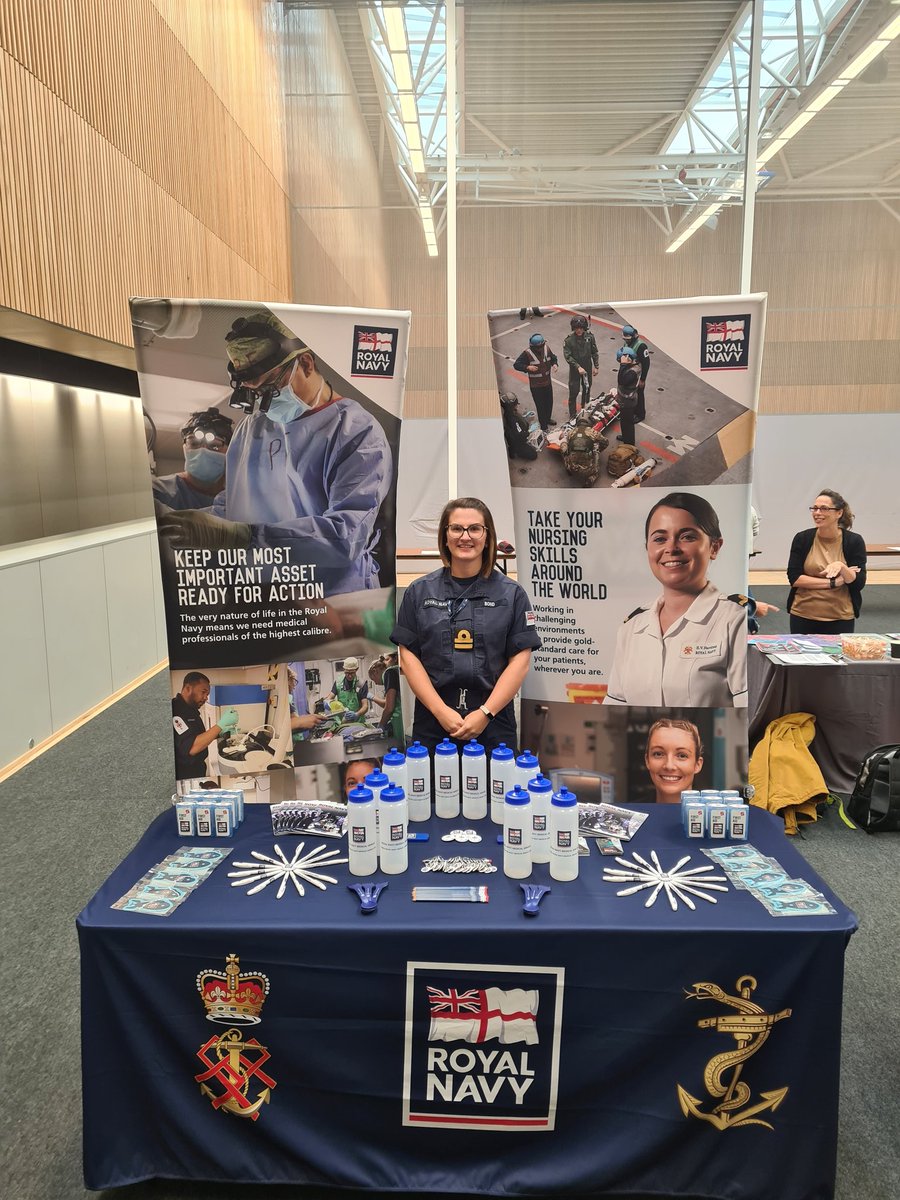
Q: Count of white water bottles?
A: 12